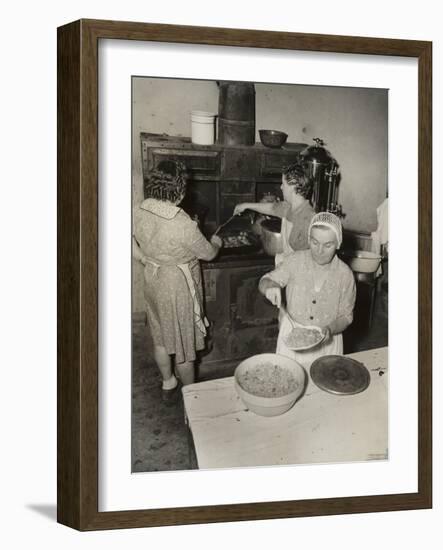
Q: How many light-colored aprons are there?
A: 3